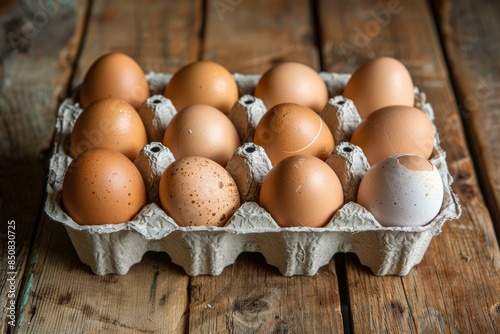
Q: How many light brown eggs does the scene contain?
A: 11